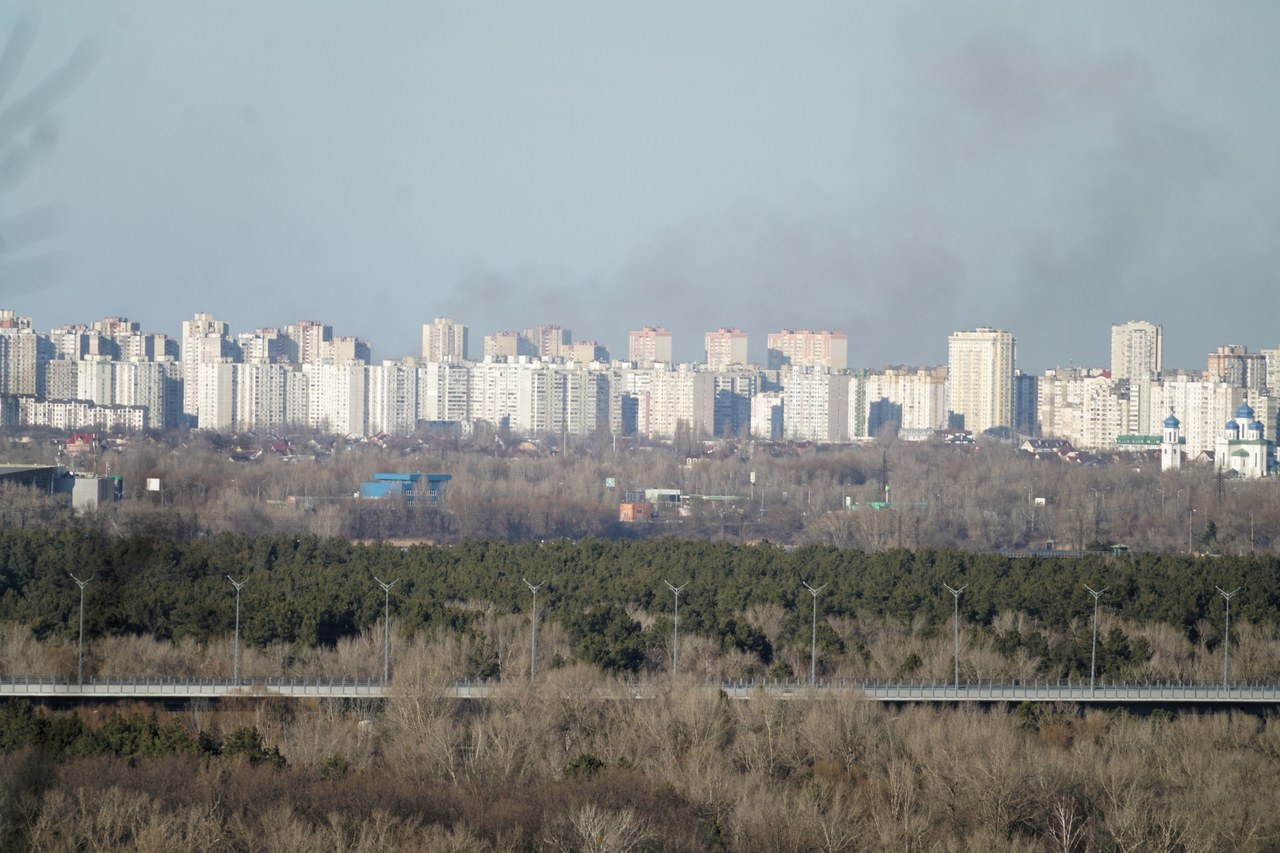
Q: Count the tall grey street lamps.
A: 9